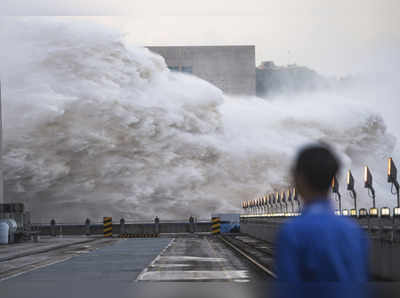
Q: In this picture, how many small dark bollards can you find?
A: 5